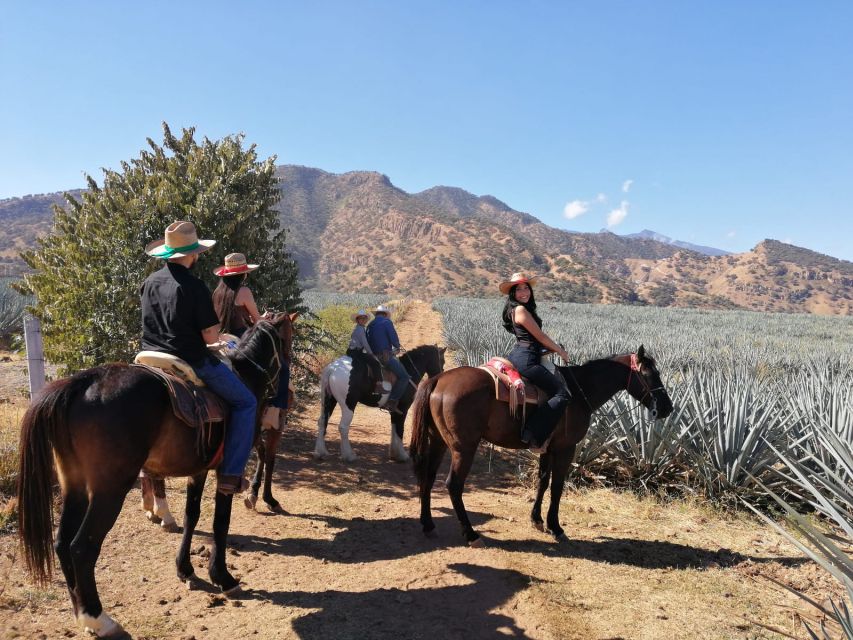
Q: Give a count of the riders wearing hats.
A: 5